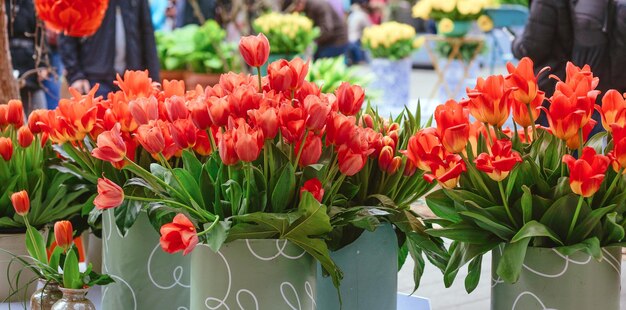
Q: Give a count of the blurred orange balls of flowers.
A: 1